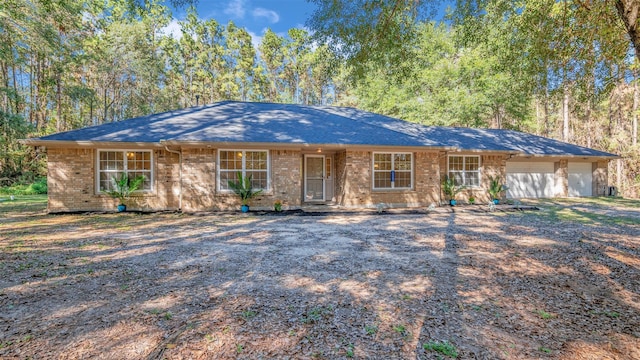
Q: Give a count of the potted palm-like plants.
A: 4